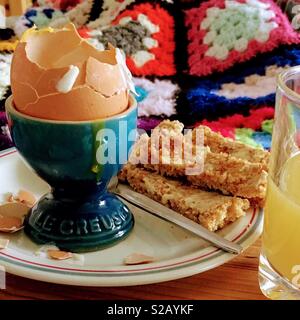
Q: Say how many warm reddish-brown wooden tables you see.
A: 1